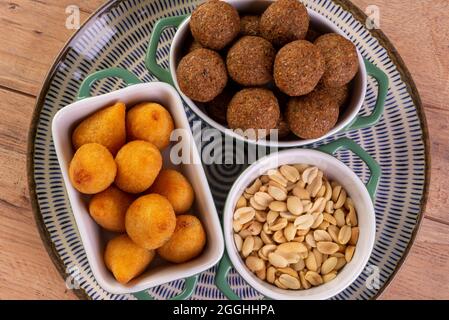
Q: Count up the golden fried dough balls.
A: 9